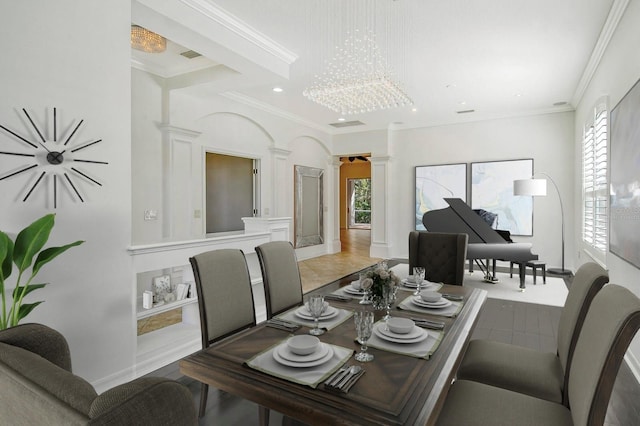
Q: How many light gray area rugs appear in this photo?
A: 1